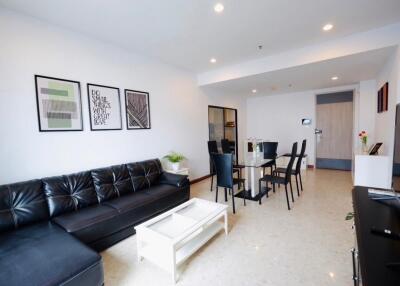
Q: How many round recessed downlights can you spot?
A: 5